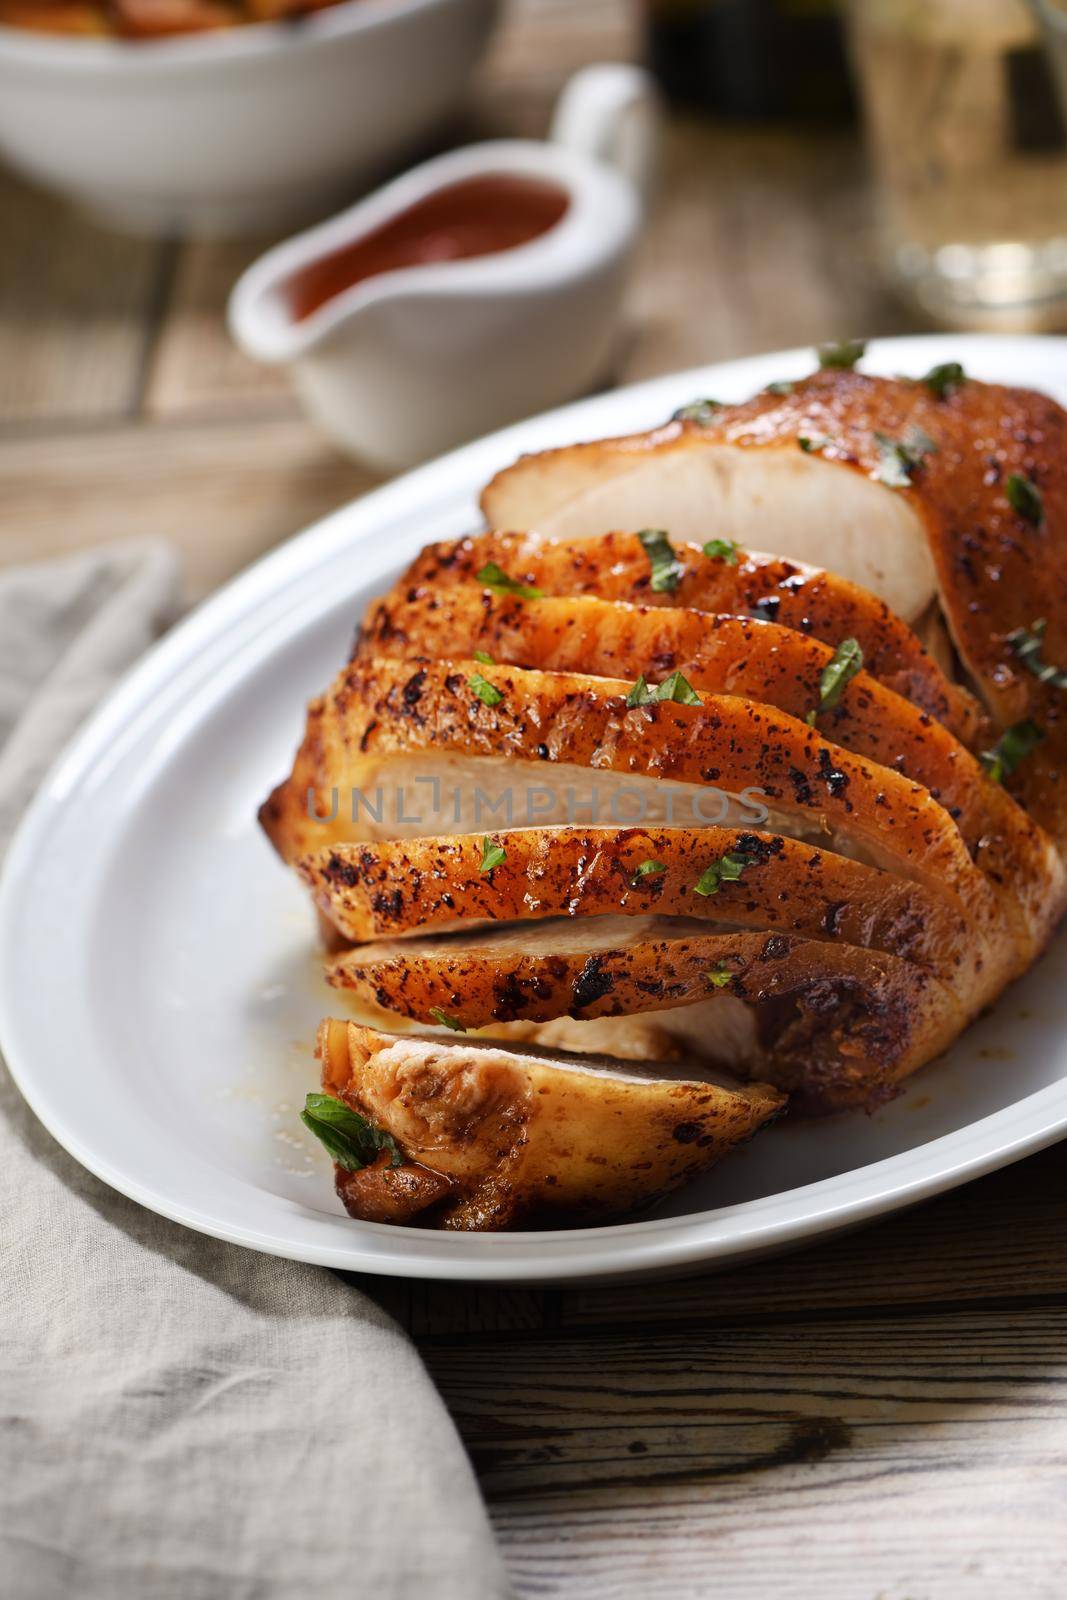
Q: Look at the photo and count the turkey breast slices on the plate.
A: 6